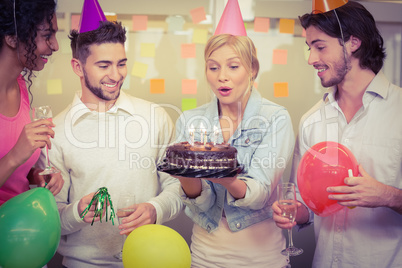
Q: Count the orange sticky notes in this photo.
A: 4